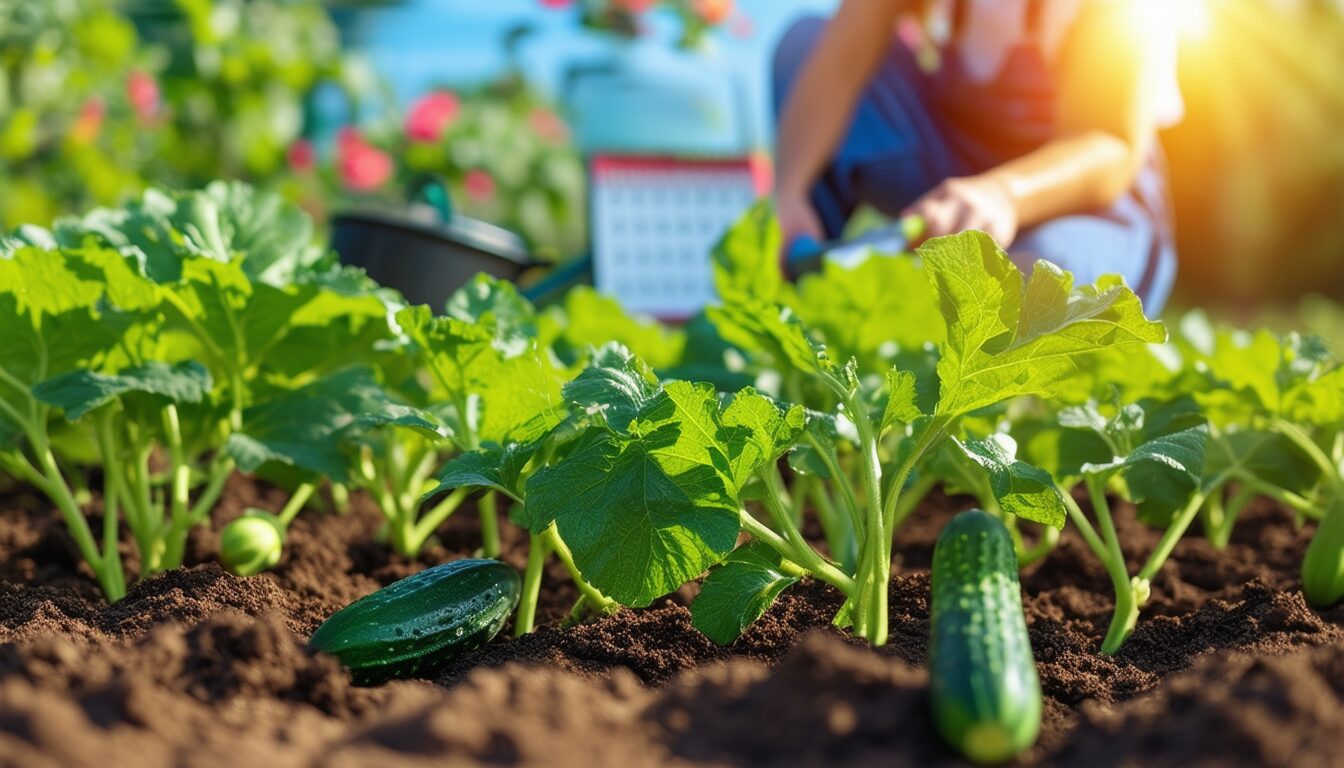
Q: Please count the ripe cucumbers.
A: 2